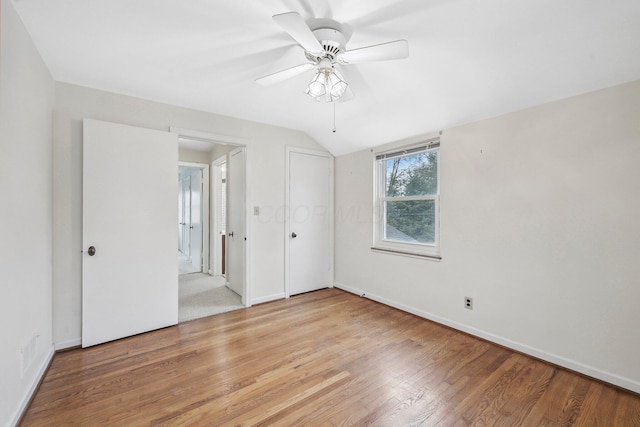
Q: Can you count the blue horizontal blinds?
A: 0